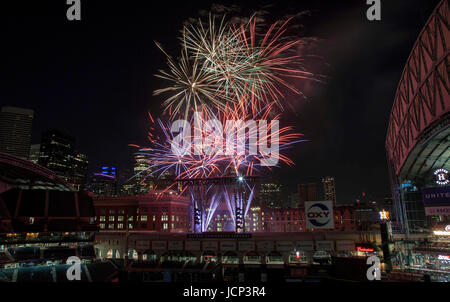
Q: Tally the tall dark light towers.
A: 2